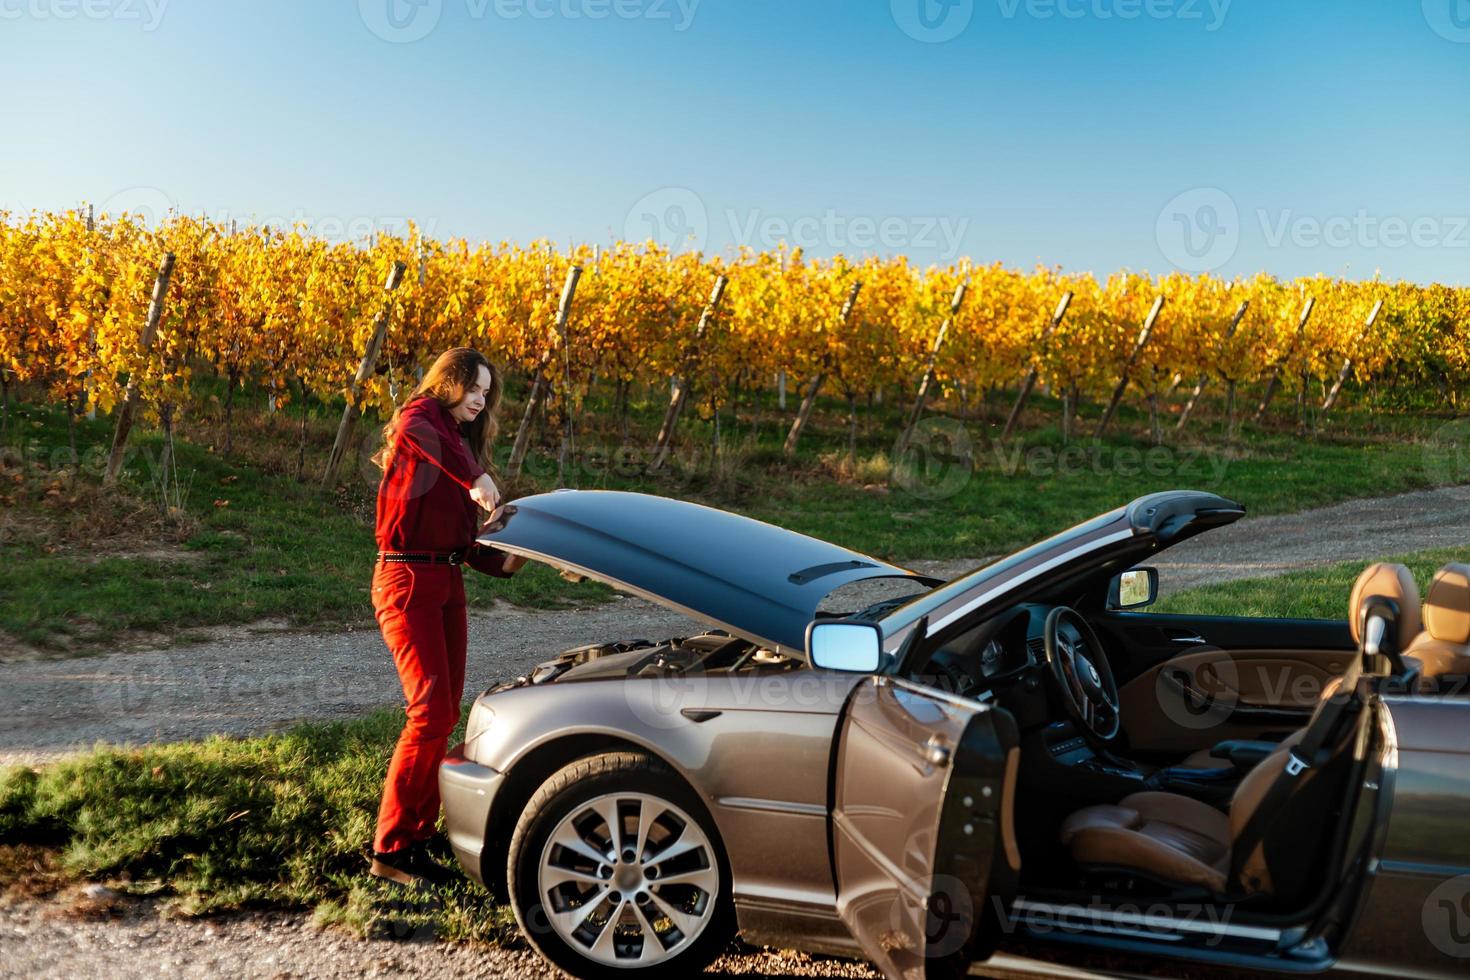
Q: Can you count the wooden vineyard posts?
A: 11